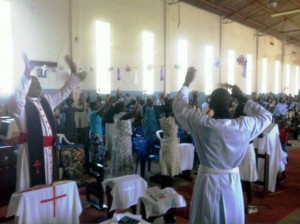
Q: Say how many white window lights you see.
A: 11